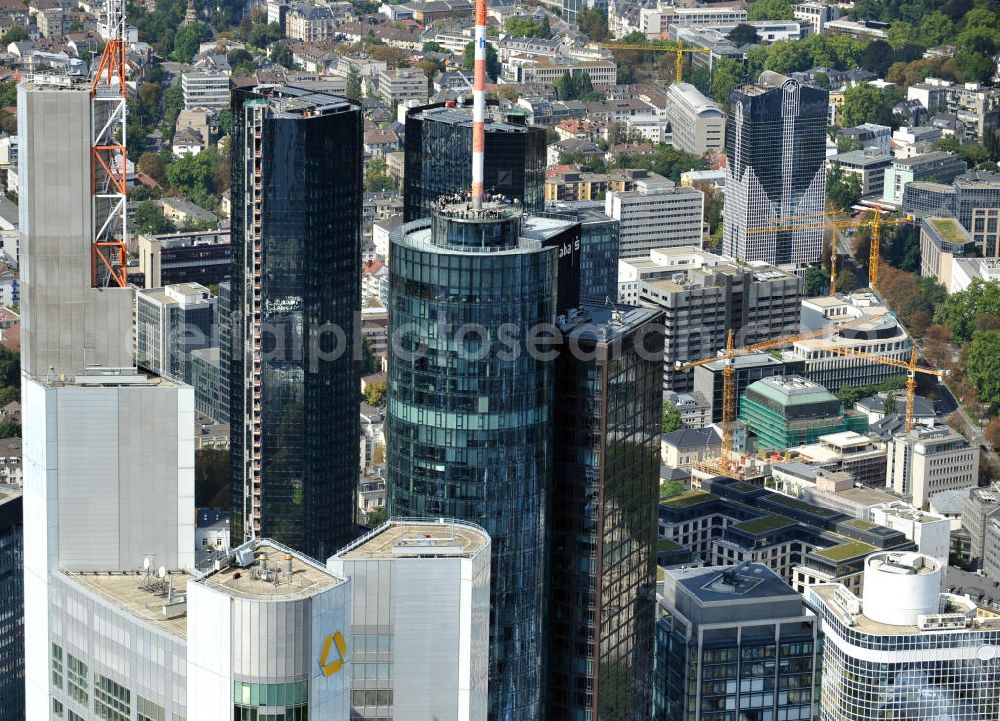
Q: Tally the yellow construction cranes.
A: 5